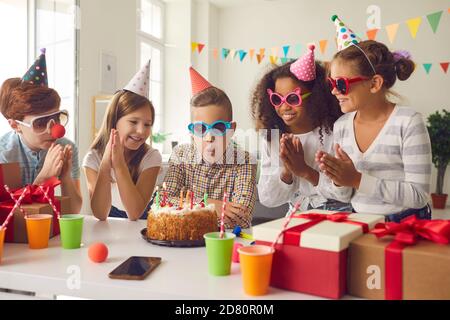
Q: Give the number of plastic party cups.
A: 5